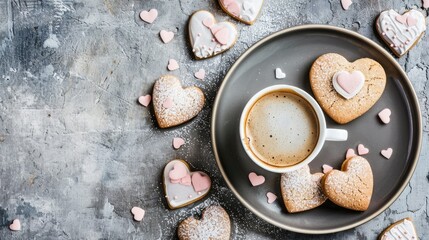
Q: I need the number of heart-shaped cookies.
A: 10